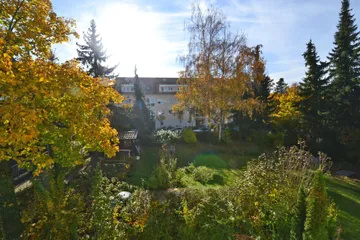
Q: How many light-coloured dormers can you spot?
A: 2